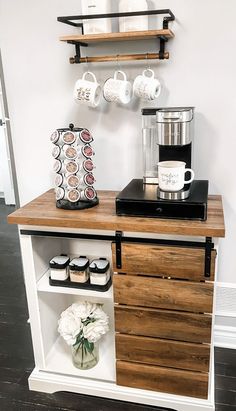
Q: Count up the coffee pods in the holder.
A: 15